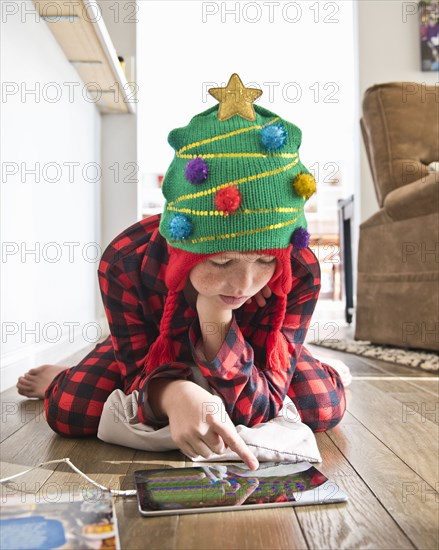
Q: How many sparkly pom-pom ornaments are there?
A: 6